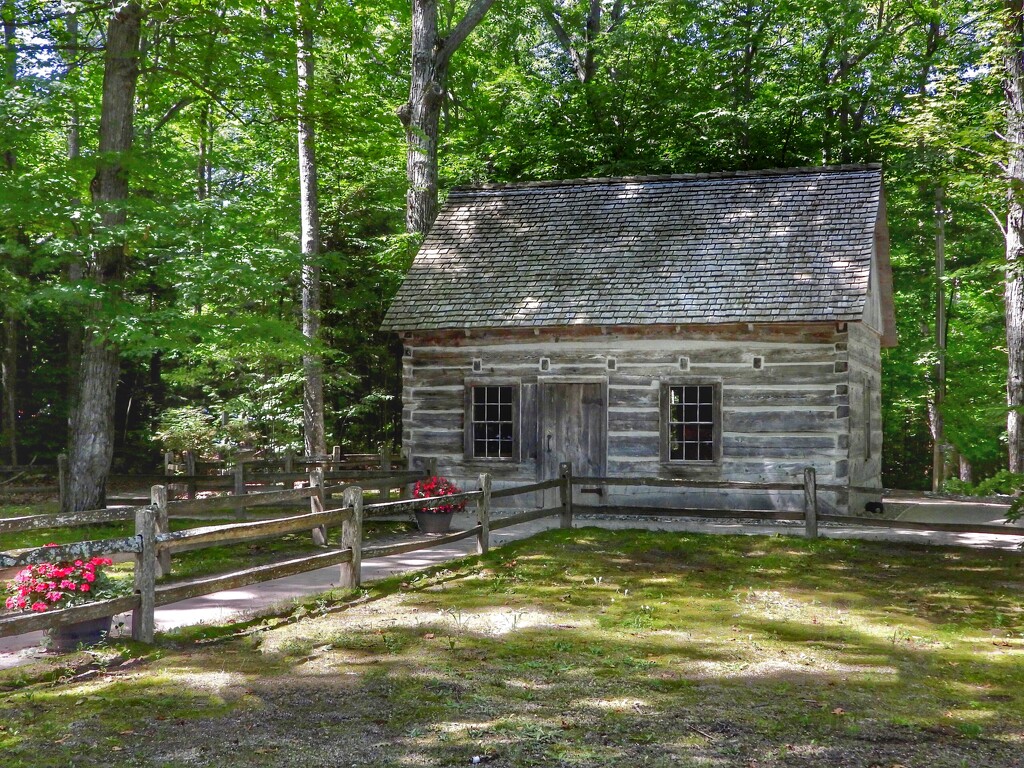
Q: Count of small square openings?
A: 5